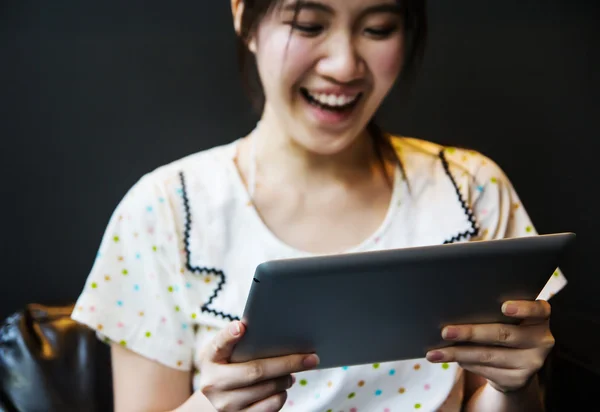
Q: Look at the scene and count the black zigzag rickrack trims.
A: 2